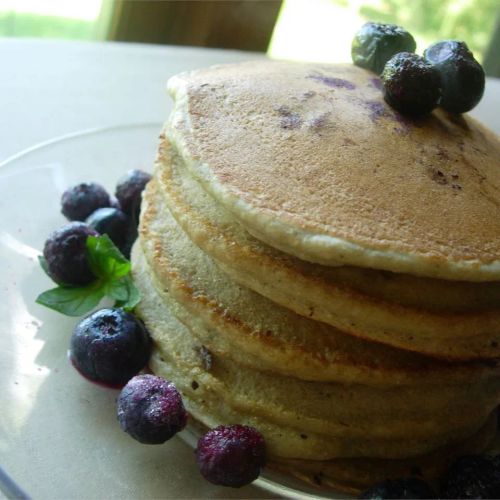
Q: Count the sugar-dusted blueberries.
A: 2